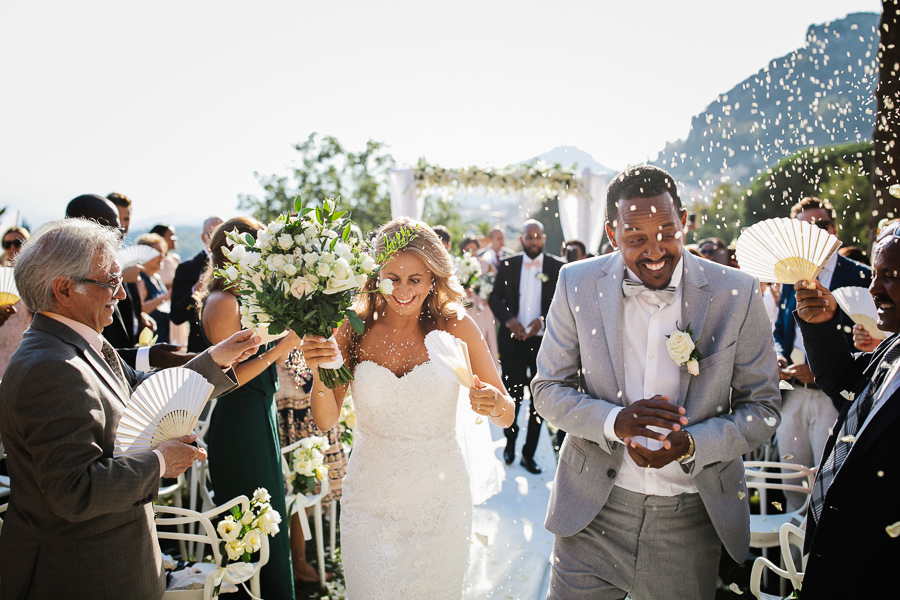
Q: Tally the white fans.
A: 6